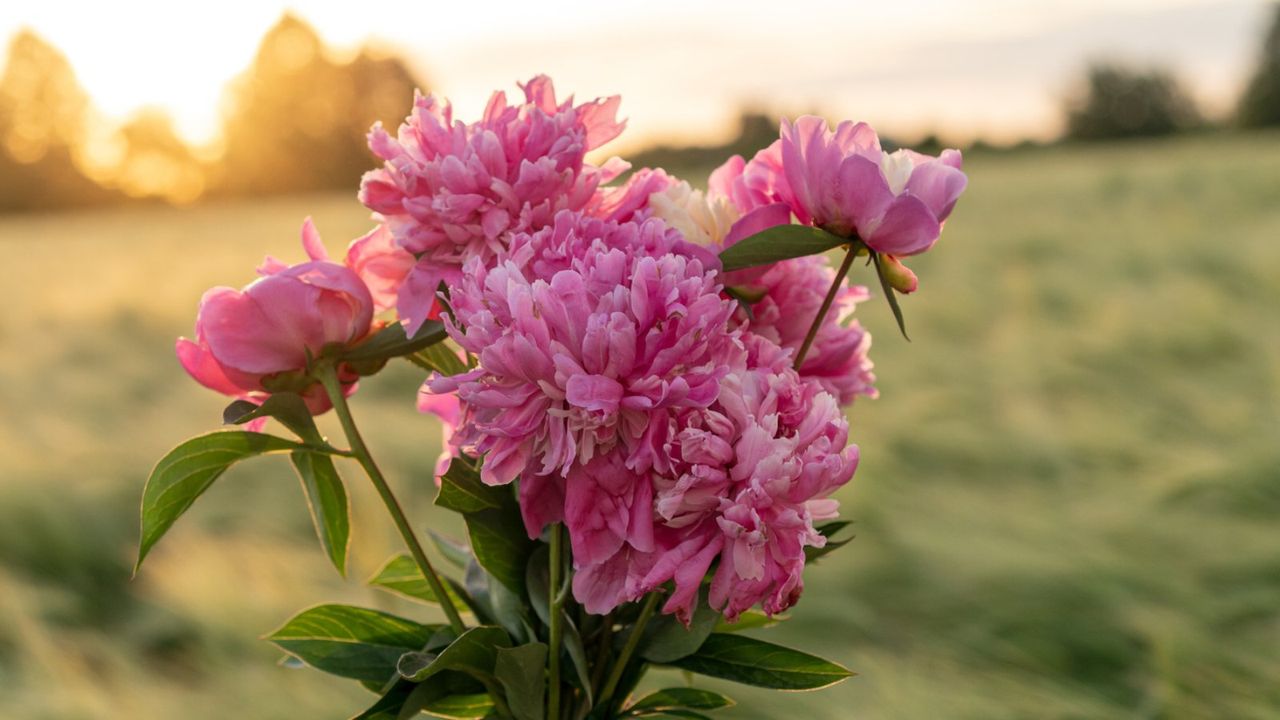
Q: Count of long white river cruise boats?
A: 0